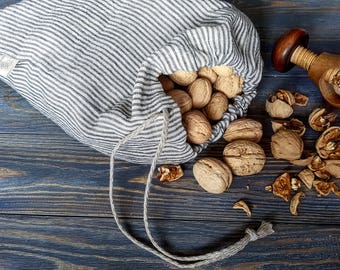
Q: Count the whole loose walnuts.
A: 4